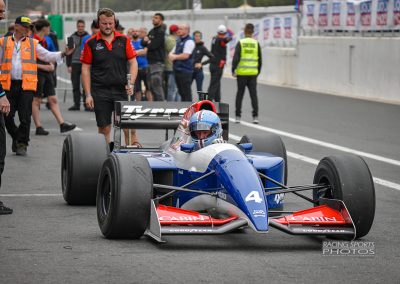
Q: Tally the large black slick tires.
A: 4